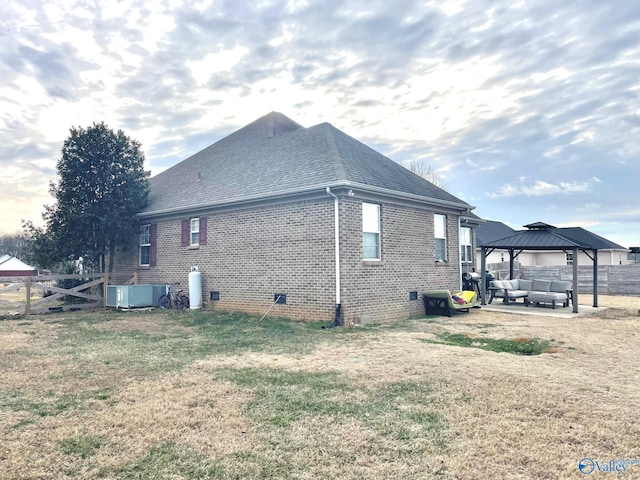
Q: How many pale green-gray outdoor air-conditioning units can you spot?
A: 1